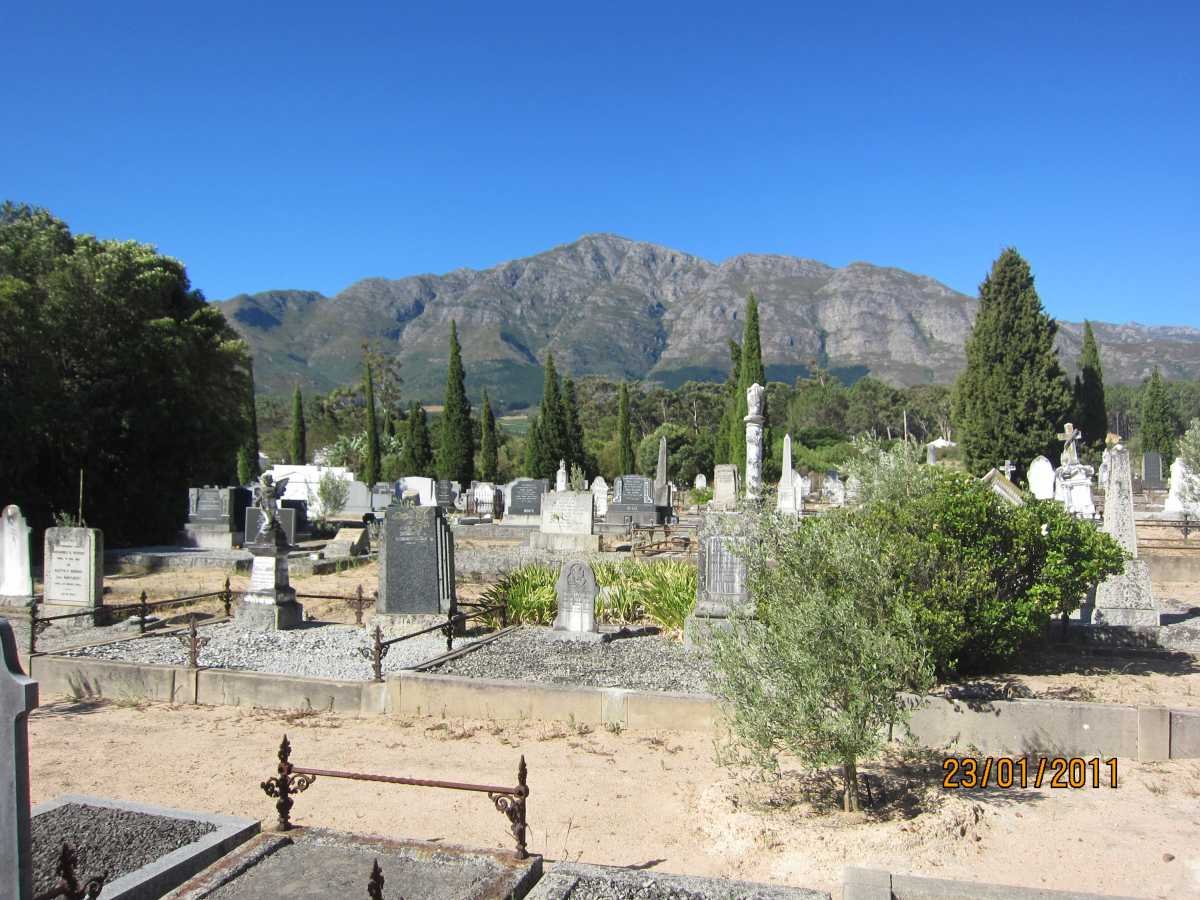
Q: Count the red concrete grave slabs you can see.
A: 0